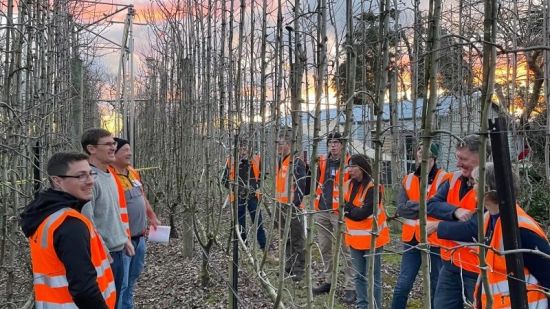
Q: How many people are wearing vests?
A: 9